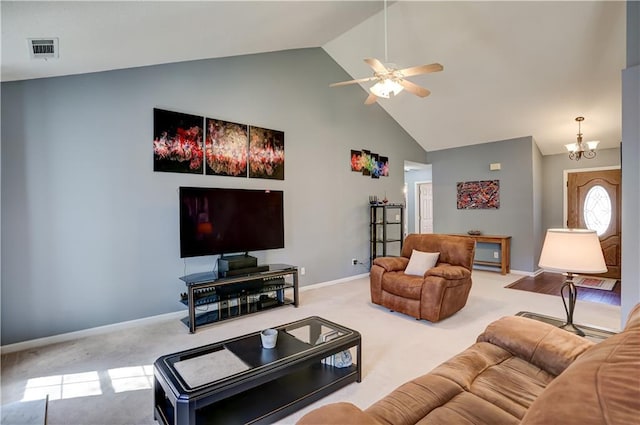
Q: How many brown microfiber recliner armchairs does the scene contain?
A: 1